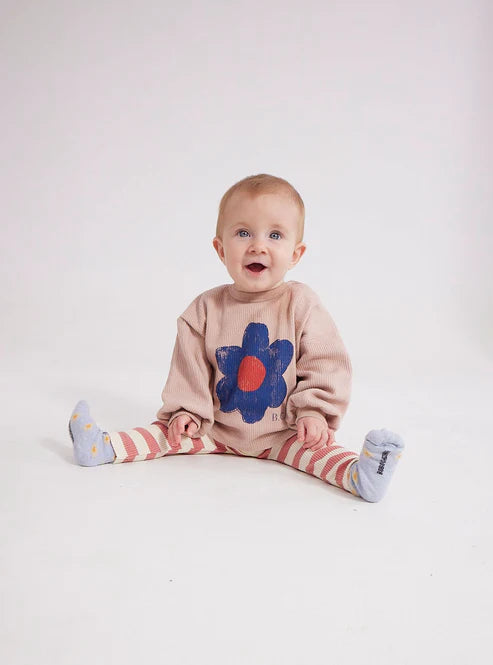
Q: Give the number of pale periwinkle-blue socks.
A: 2